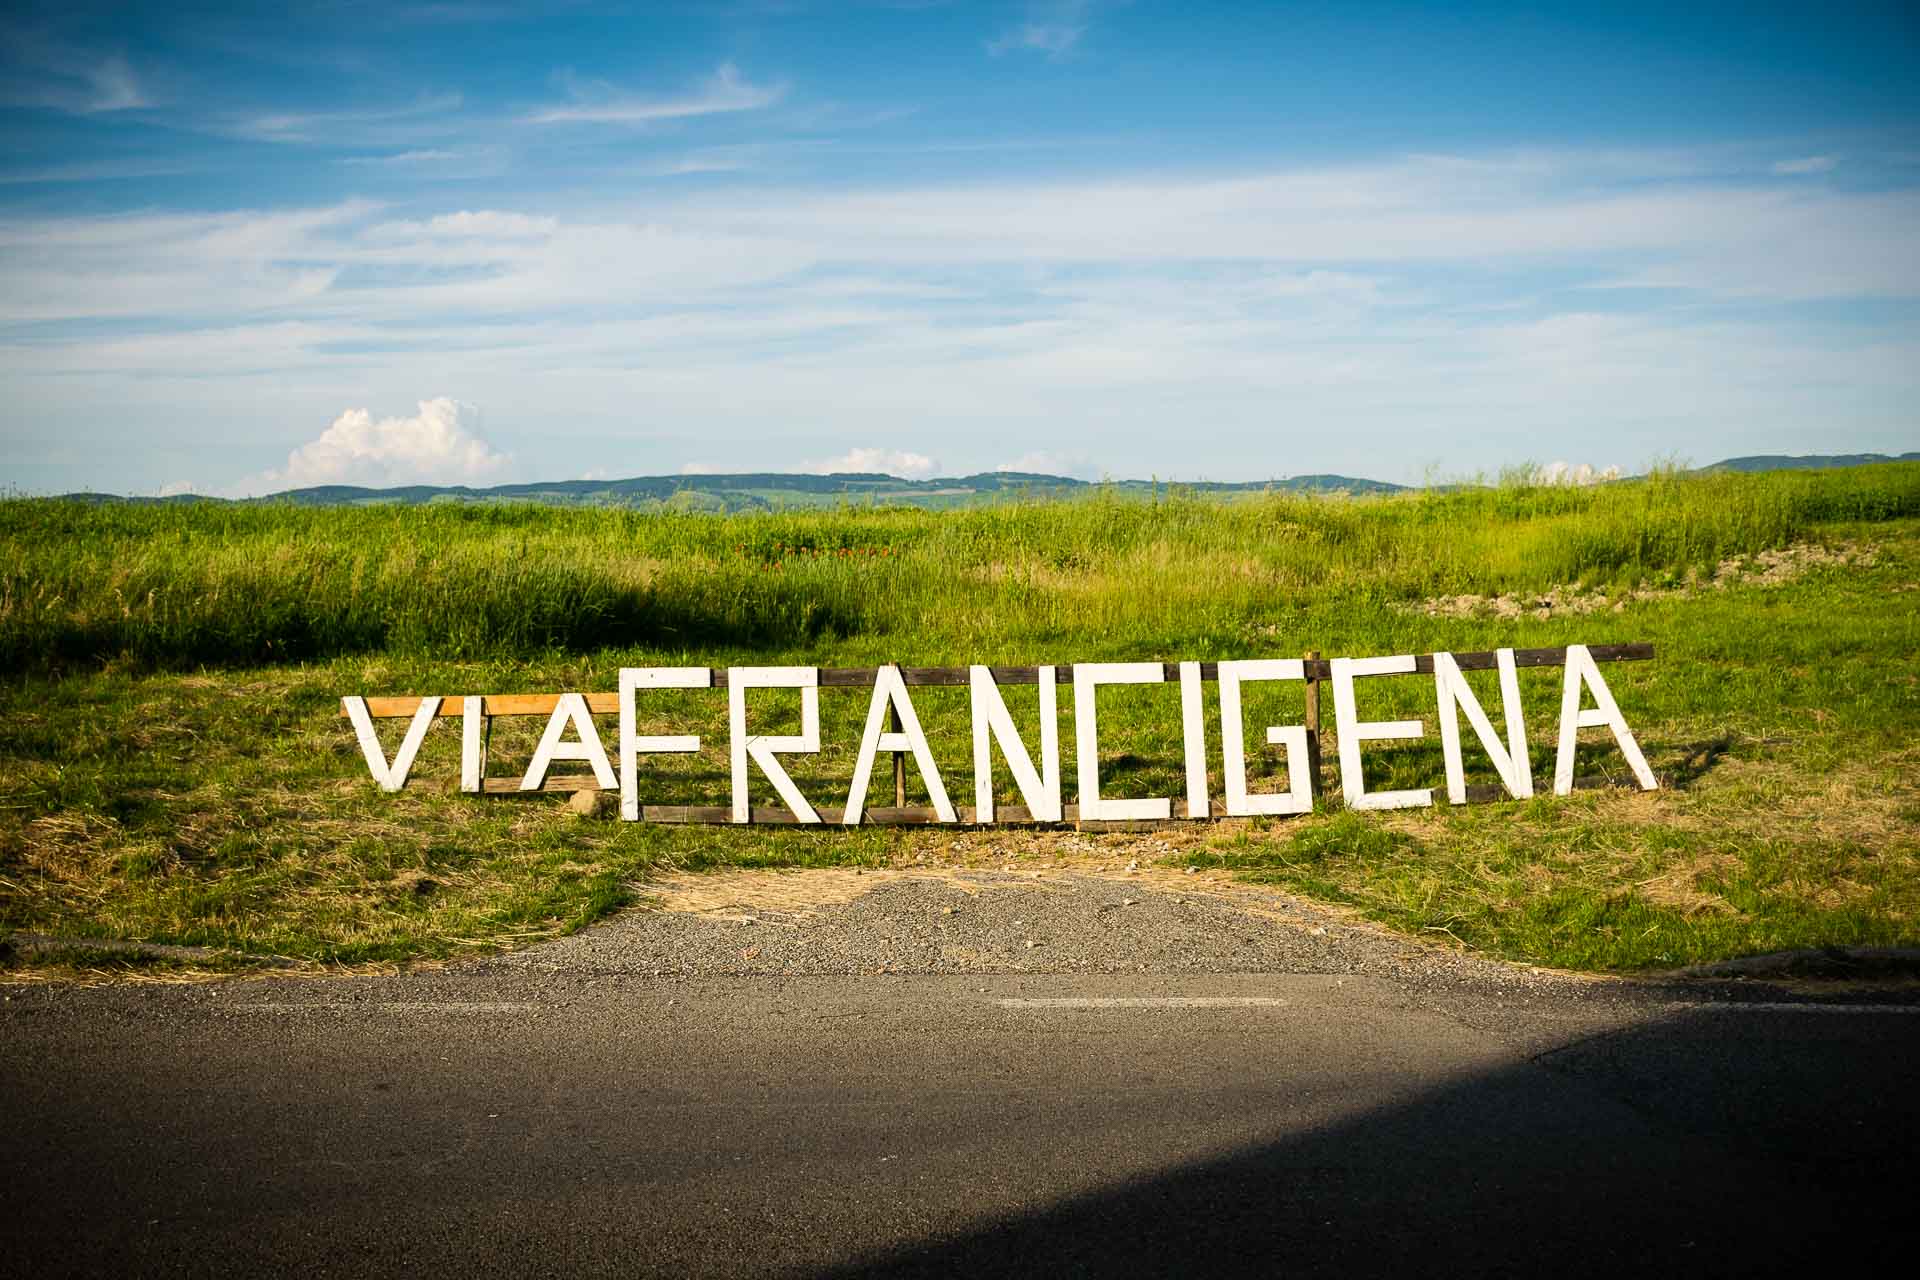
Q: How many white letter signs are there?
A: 13